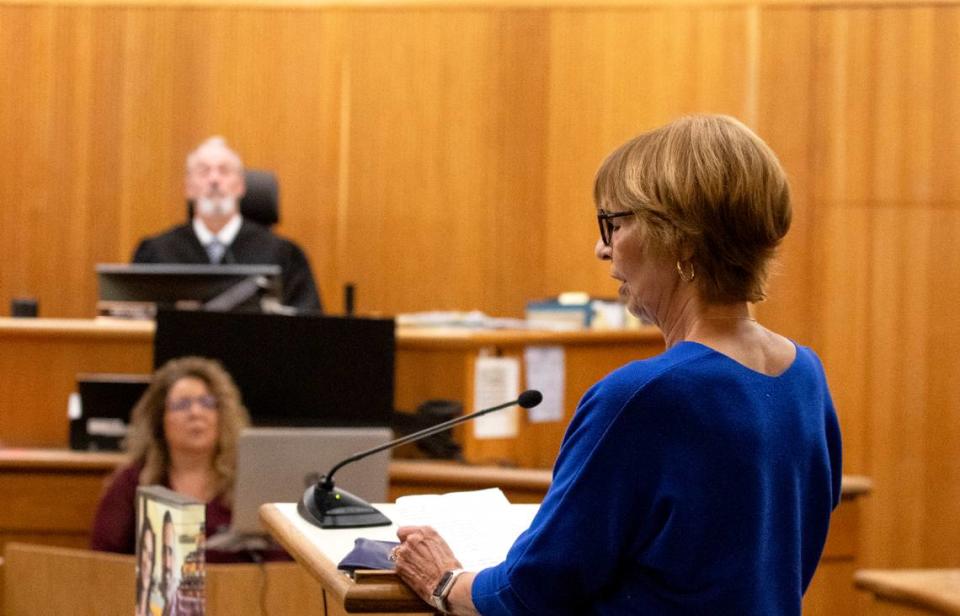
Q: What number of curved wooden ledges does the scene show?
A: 2